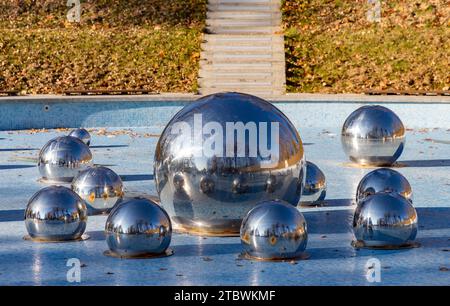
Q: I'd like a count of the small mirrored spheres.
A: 10